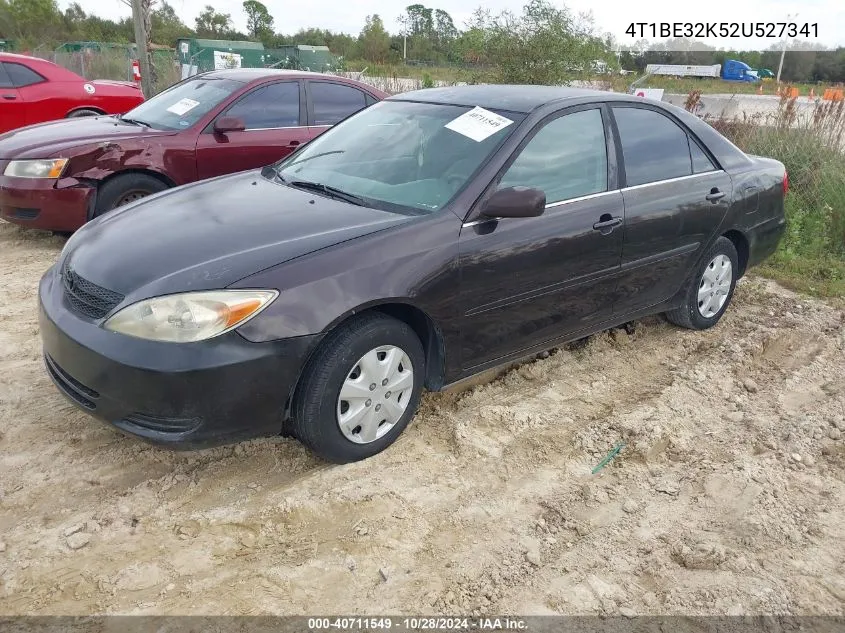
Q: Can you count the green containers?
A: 2